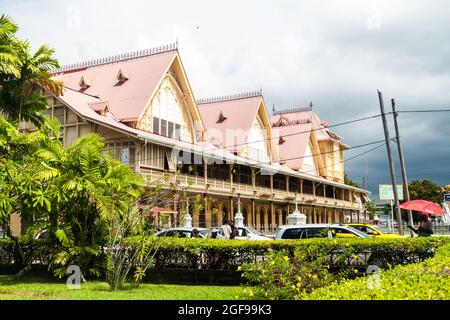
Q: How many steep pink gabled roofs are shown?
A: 3